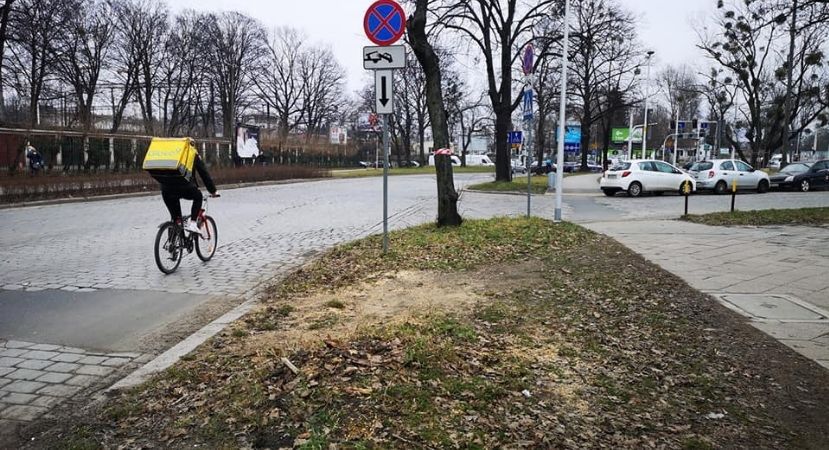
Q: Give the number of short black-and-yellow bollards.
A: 2